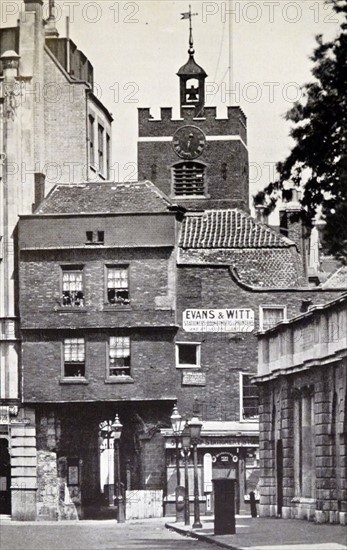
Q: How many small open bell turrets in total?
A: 1